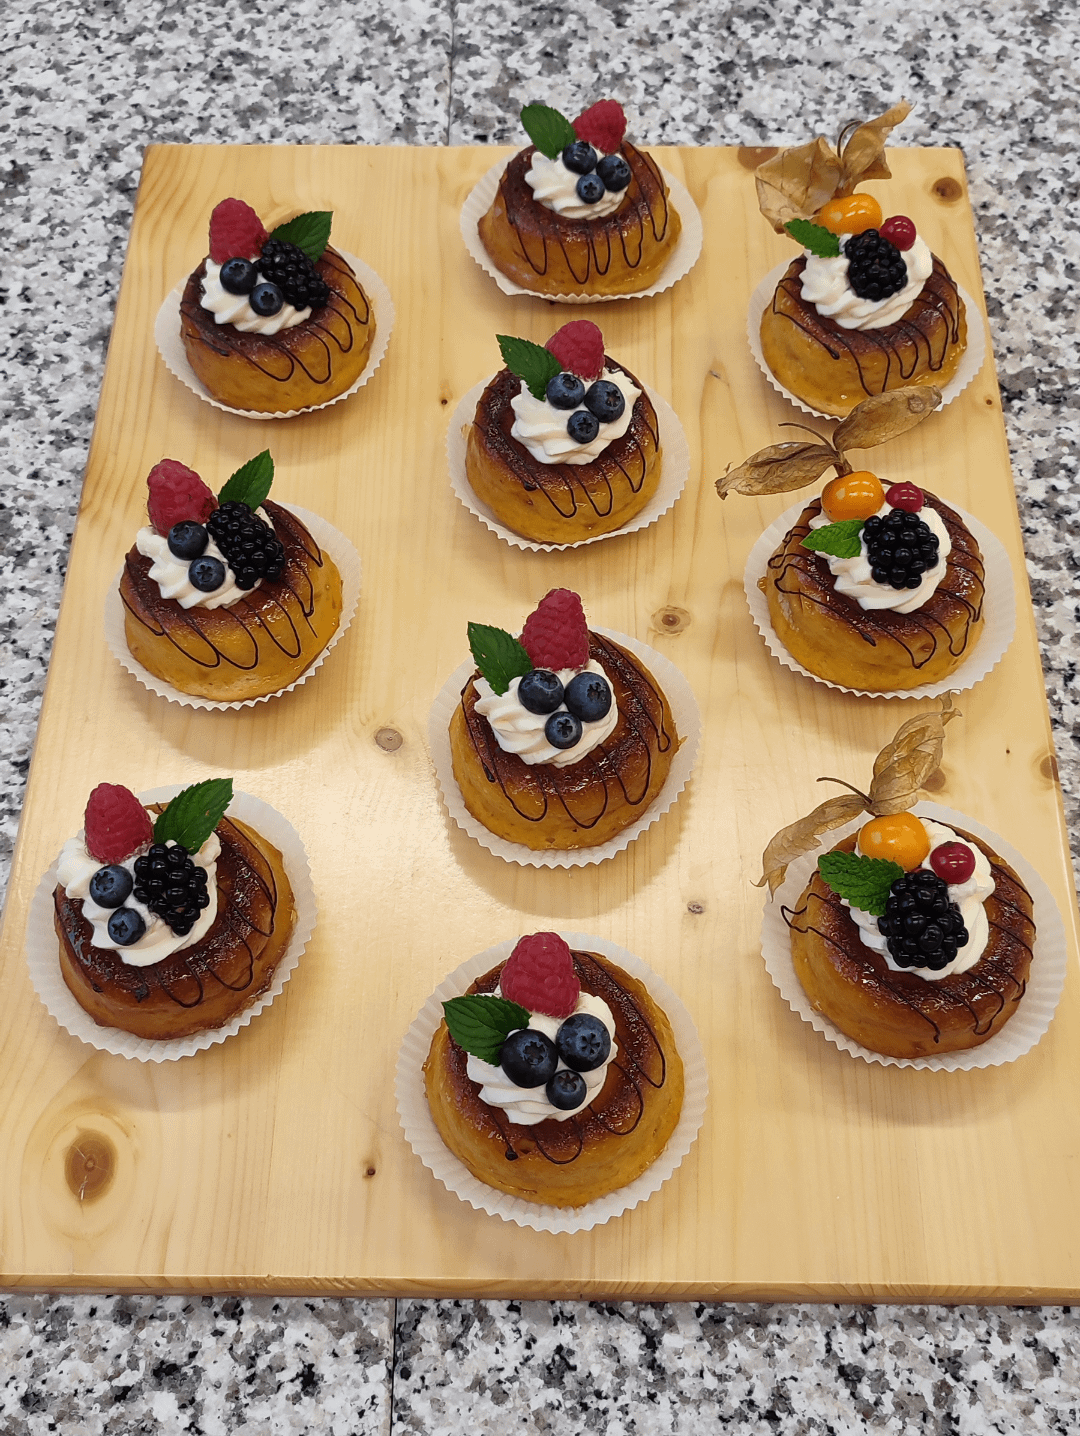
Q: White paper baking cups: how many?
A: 10